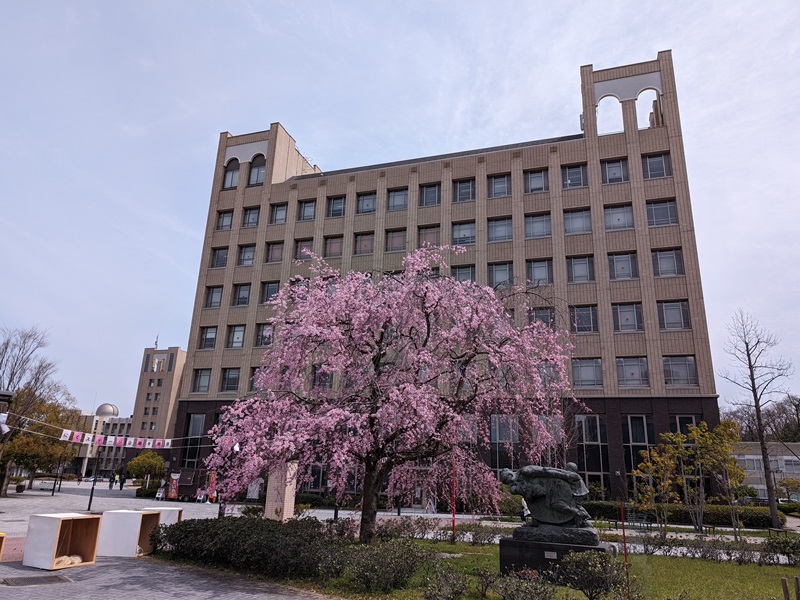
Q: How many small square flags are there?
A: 11